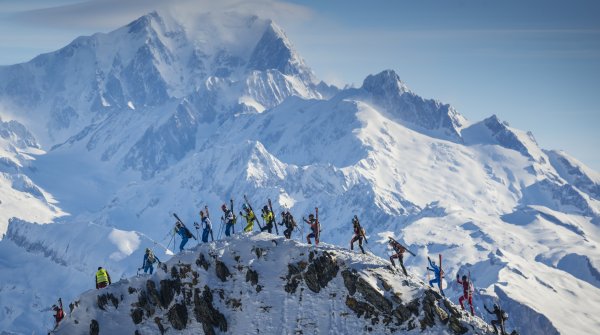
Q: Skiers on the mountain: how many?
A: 15